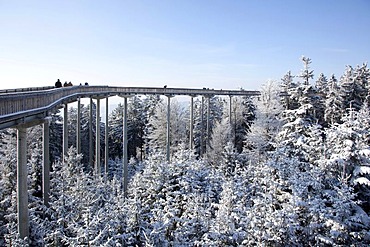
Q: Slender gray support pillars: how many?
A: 13